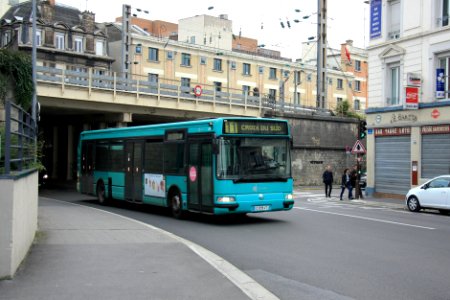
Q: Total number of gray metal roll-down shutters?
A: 2